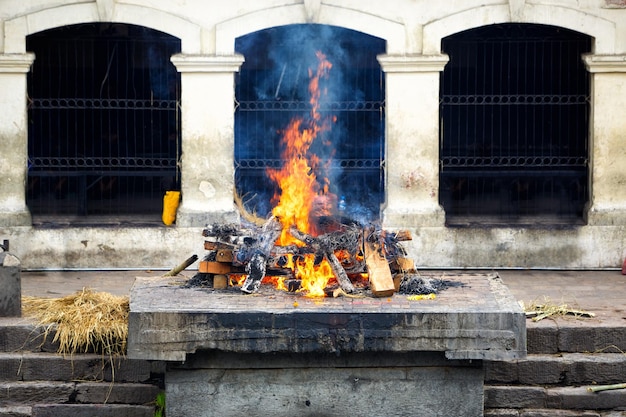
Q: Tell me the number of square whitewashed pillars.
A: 4